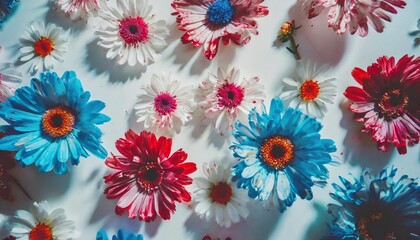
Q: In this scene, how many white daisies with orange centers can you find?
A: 4